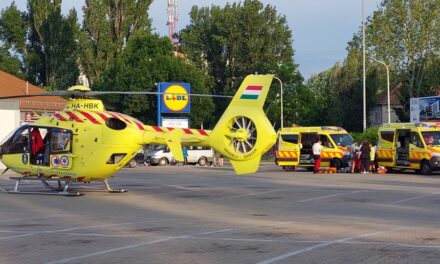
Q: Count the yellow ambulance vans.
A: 2